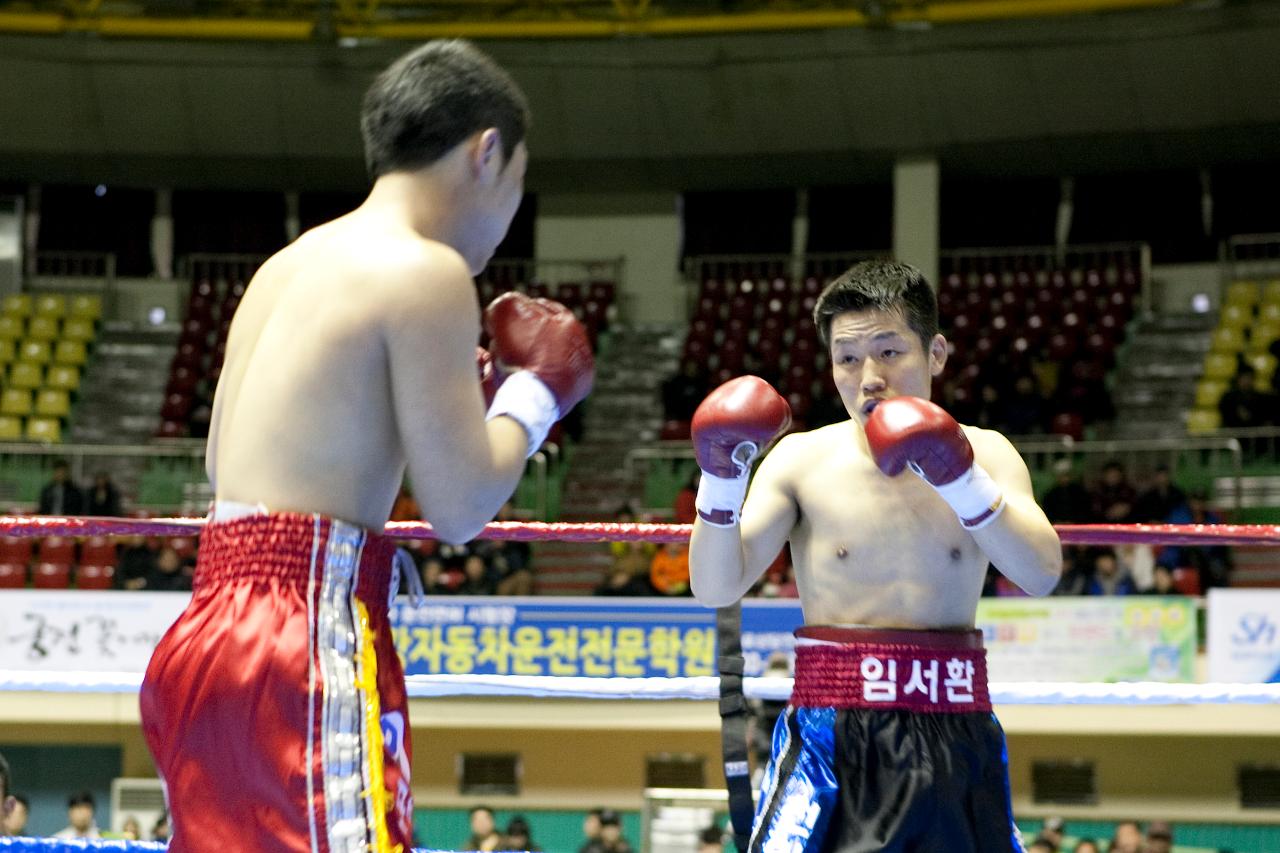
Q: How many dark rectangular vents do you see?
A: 4